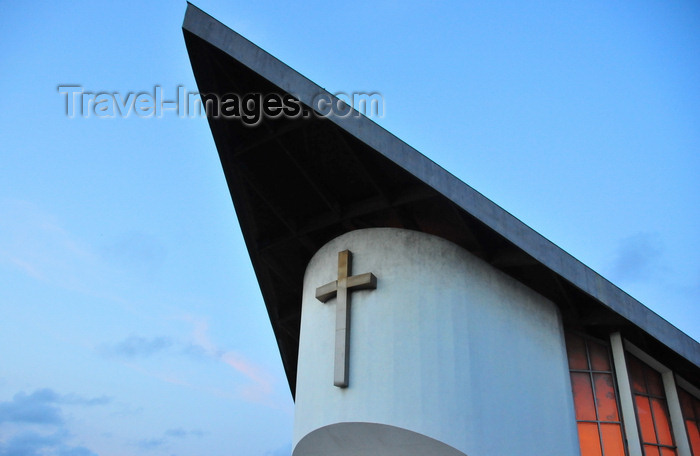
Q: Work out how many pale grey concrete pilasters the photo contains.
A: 2